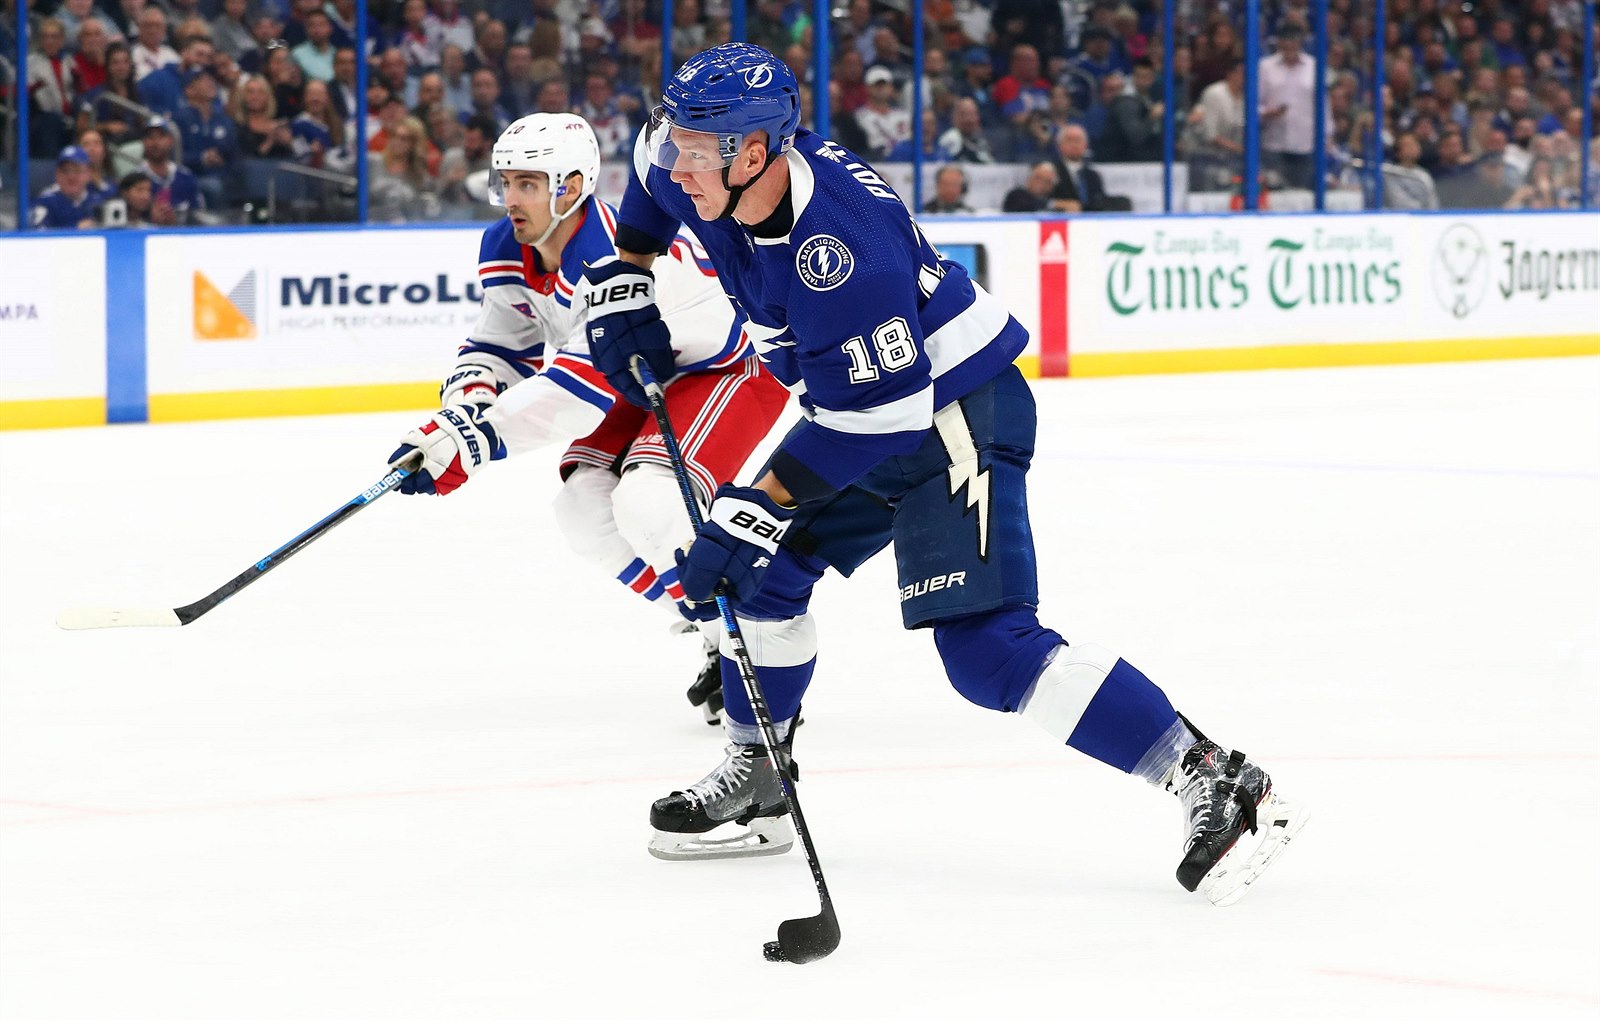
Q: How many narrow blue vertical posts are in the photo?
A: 11